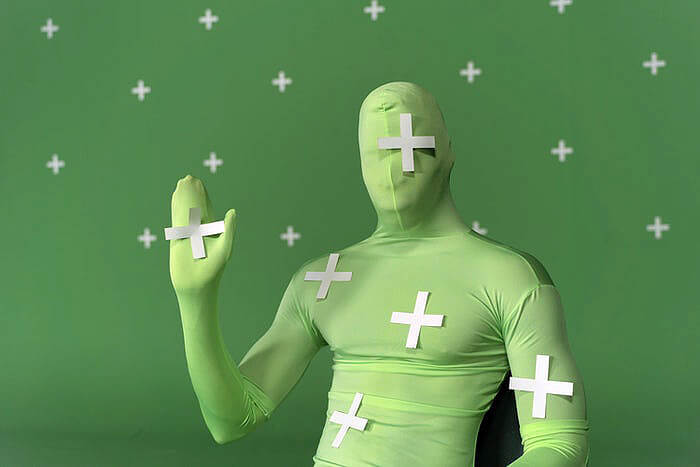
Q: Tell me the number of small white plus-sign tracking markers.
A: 15